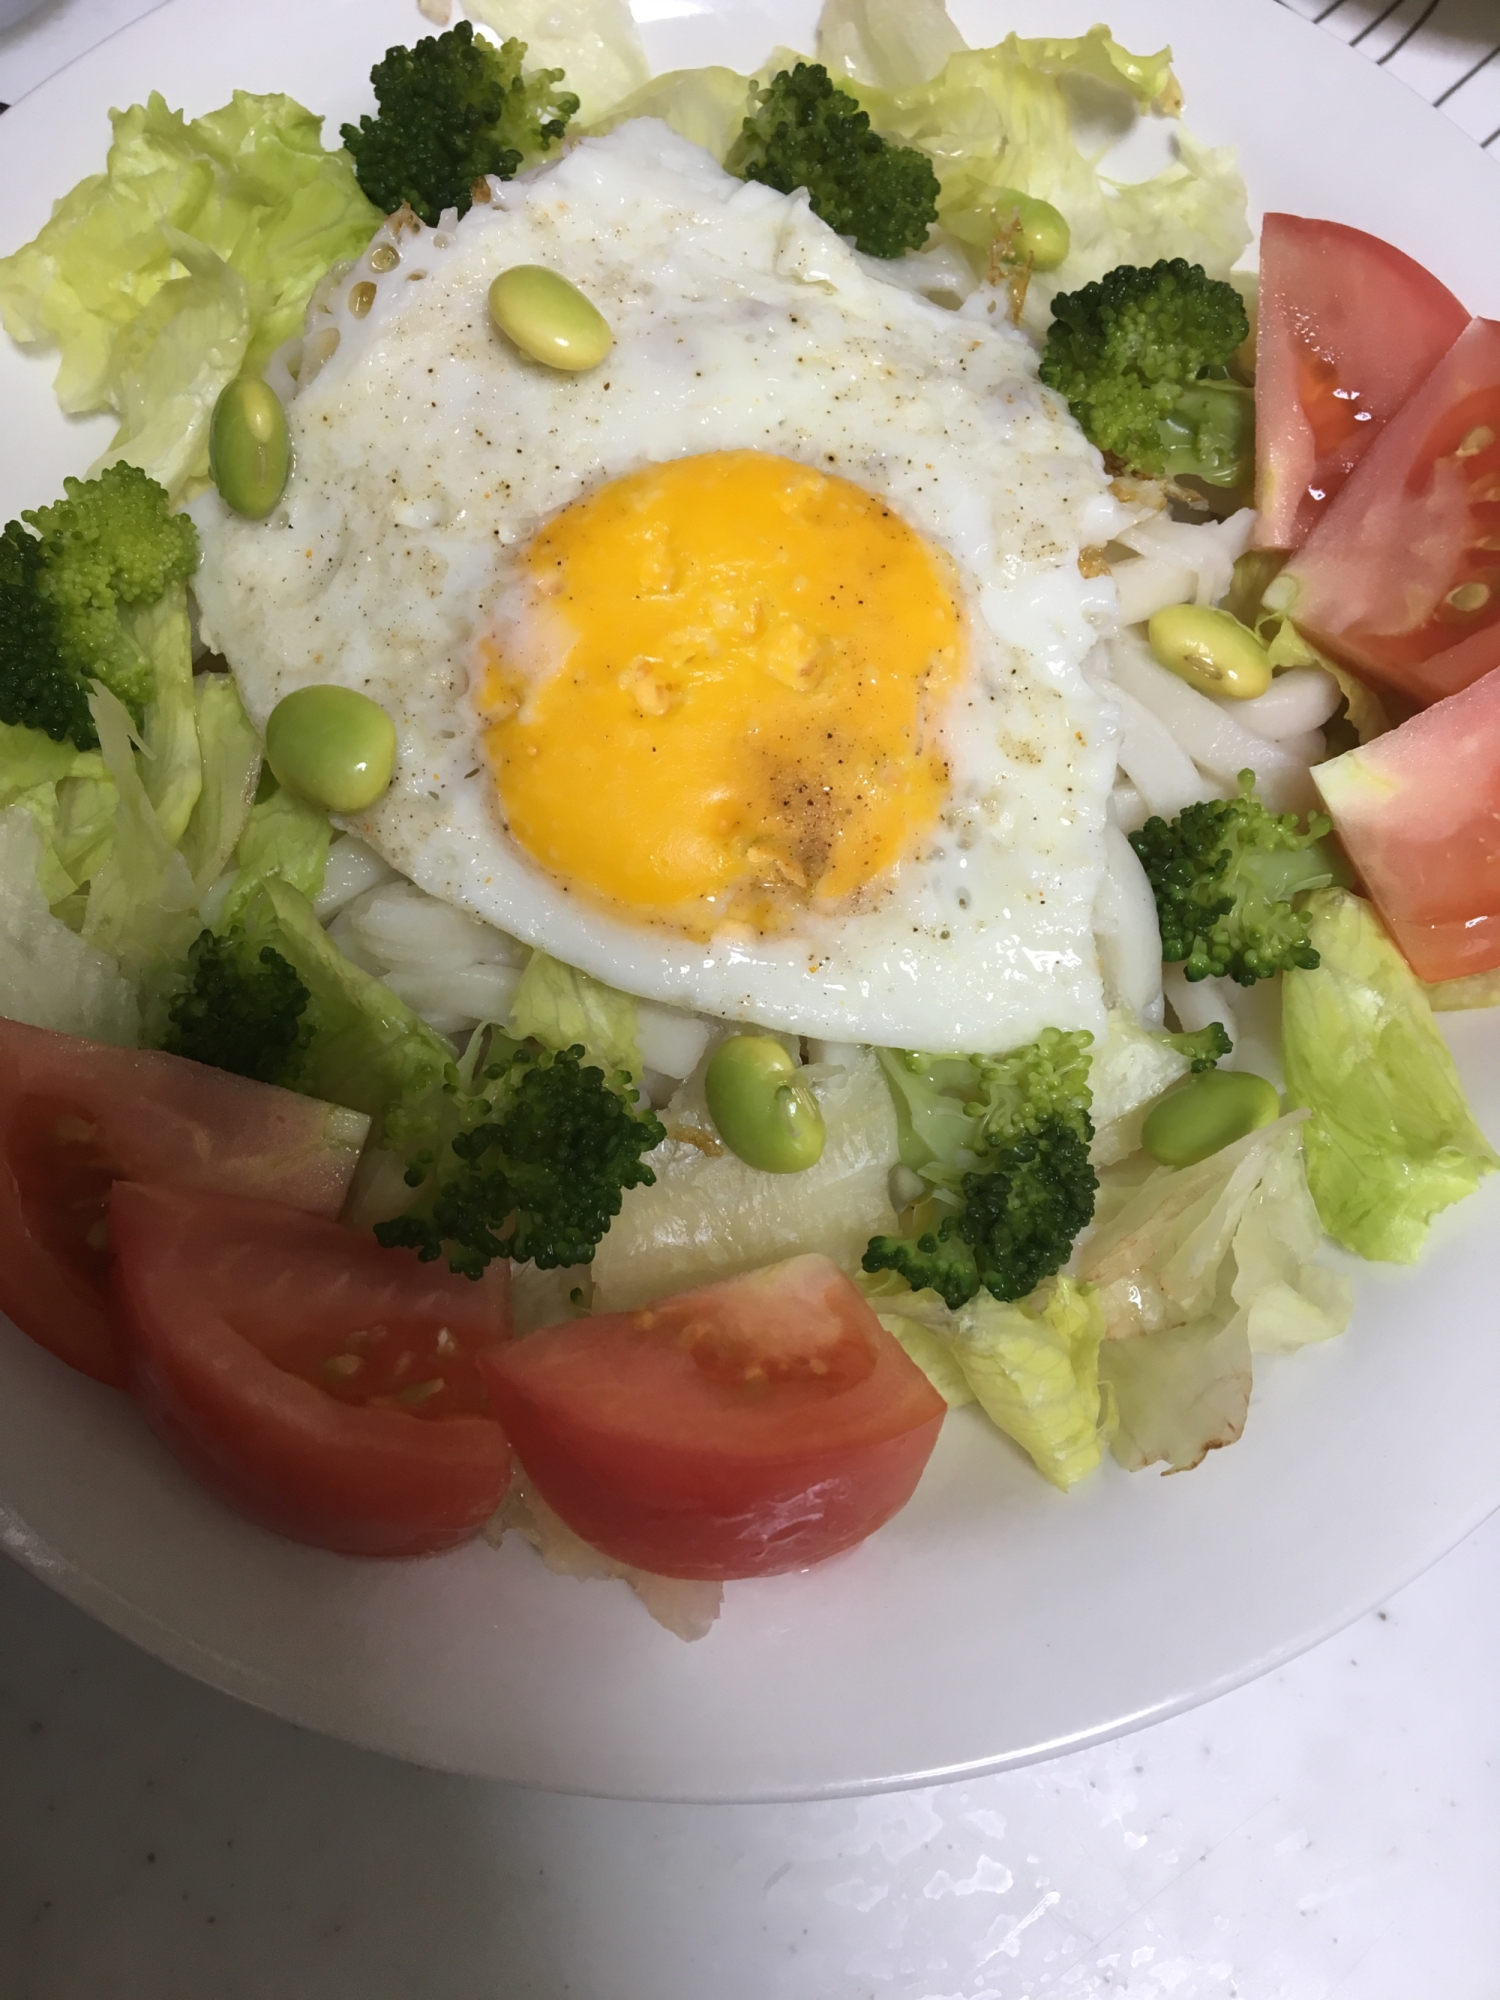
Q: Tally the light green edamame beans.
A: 7